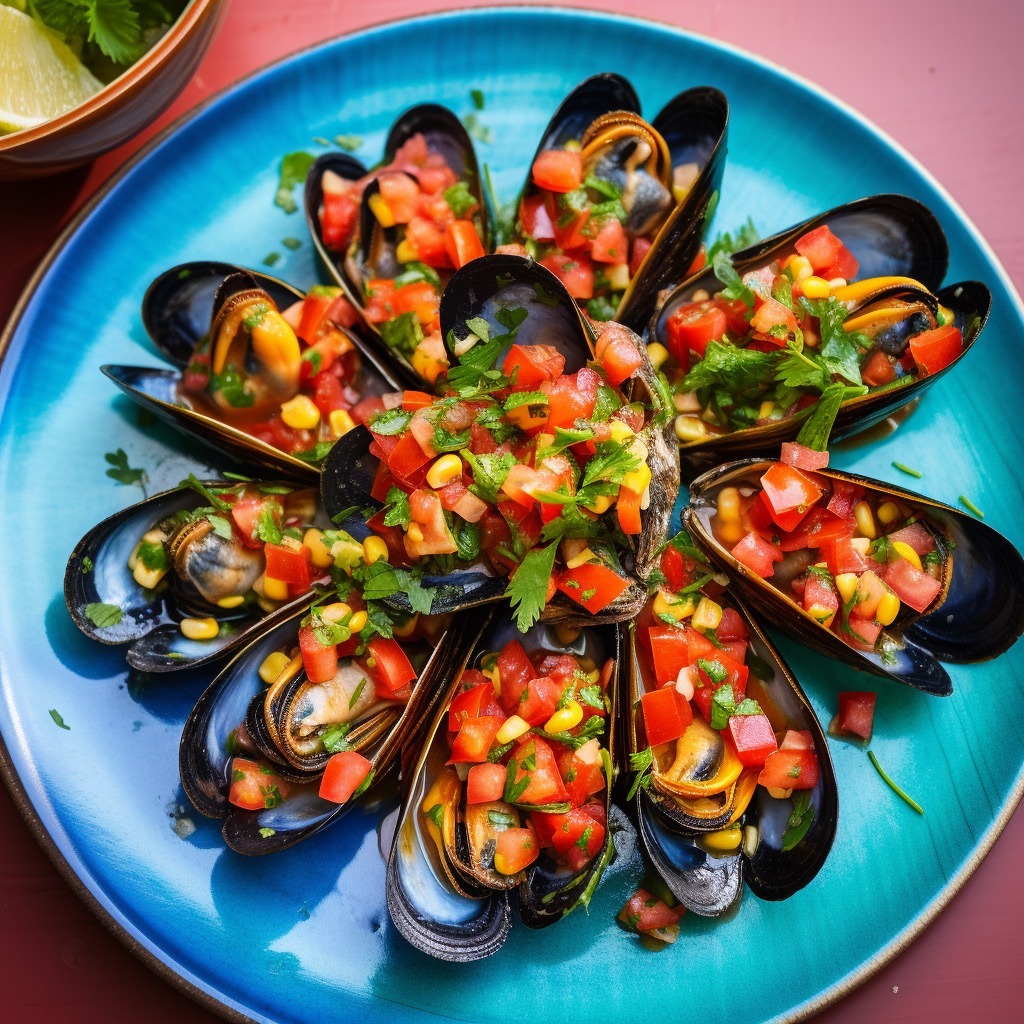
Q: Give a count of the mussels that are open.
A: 10